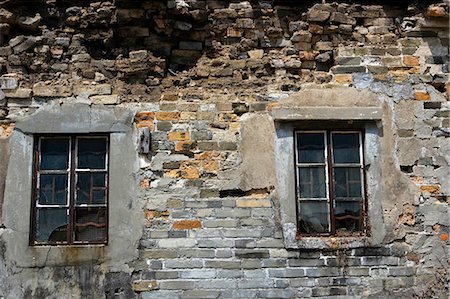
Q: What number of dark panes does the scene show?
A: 12